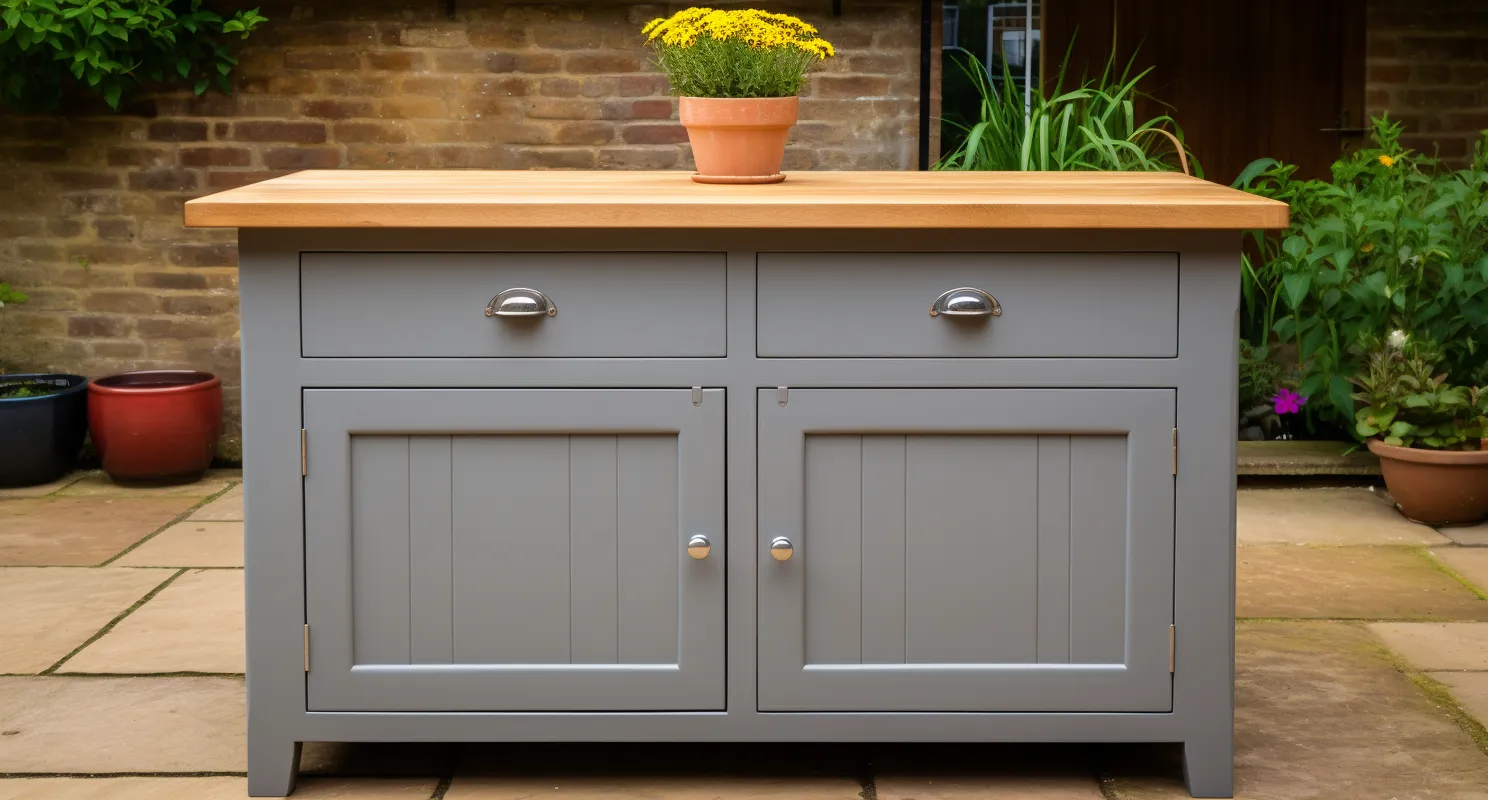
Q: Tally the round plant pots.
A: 4